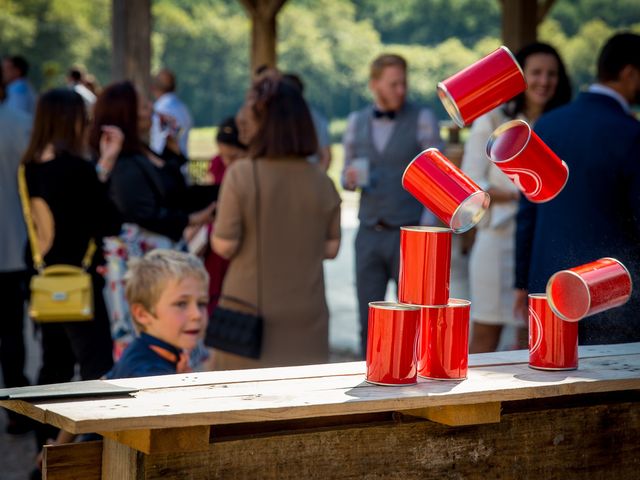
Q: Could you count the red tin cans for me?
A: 8